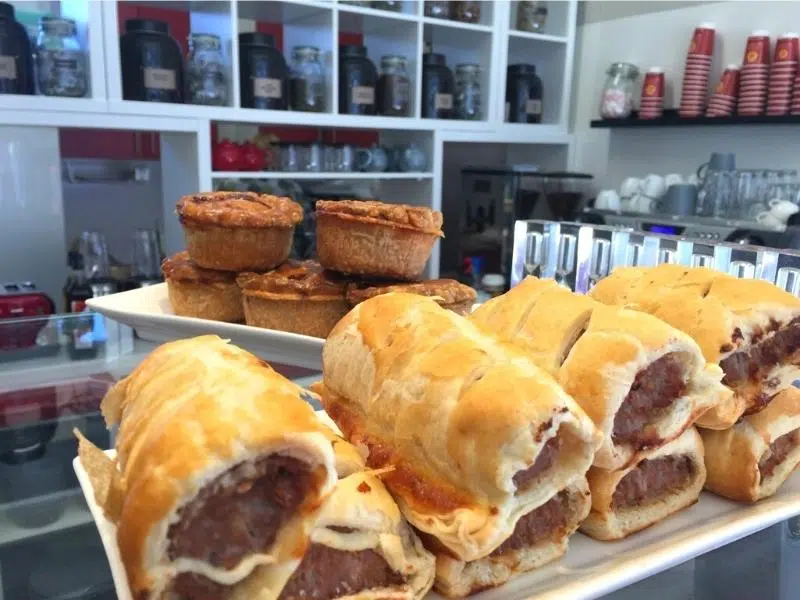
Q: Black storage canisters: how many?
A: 6